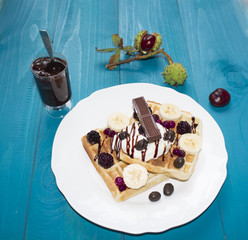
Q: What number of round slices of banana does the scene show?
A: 4